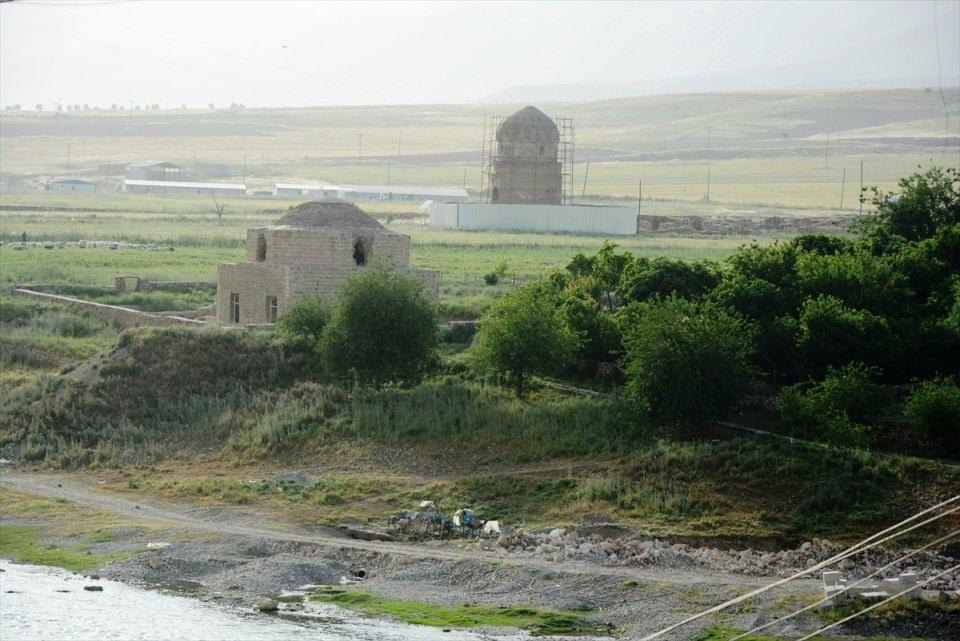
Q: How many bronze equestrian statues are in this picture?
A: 0